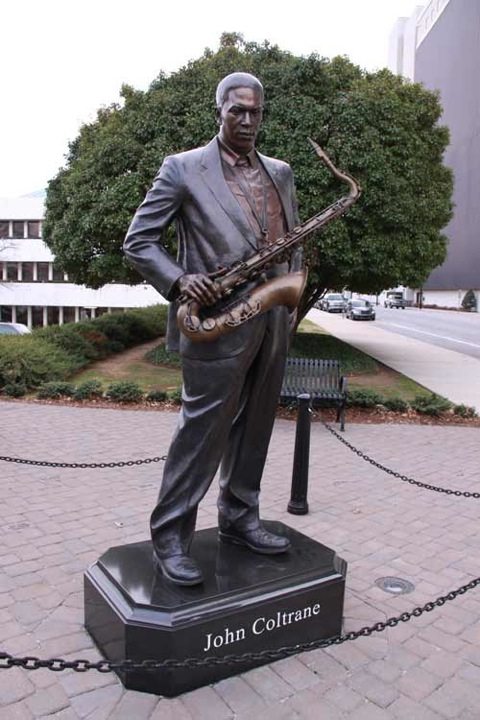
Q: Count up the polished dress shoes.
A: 2